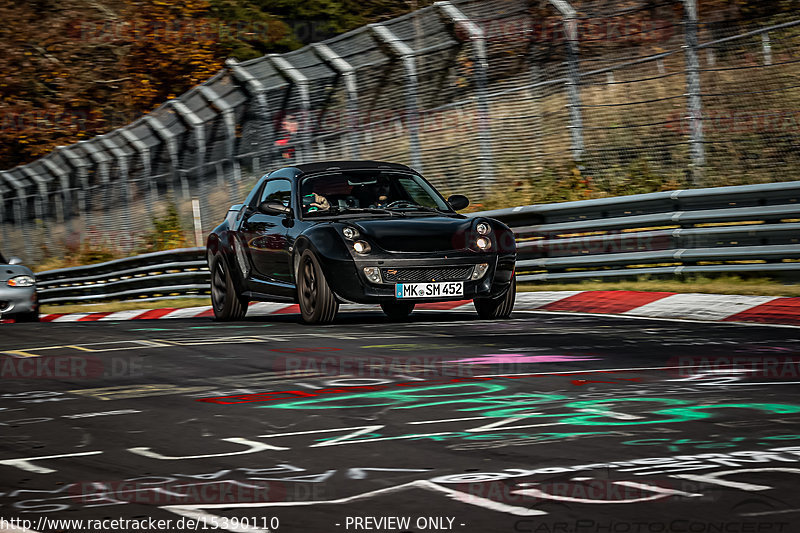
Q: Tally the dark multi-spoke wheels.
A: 2